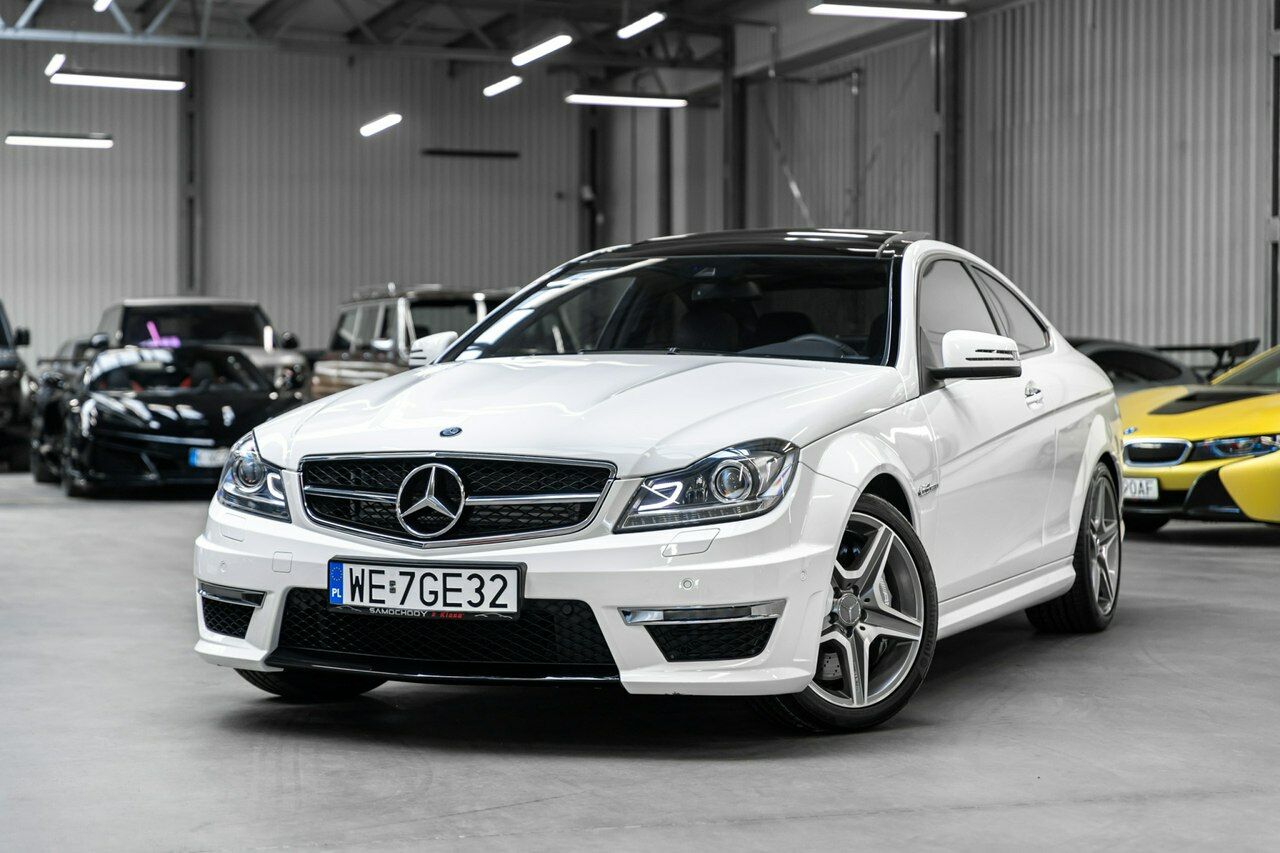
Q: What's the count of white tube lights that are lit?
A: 10